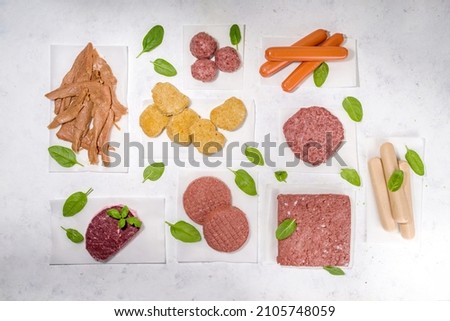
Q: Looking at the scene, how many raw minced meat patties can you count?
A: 3